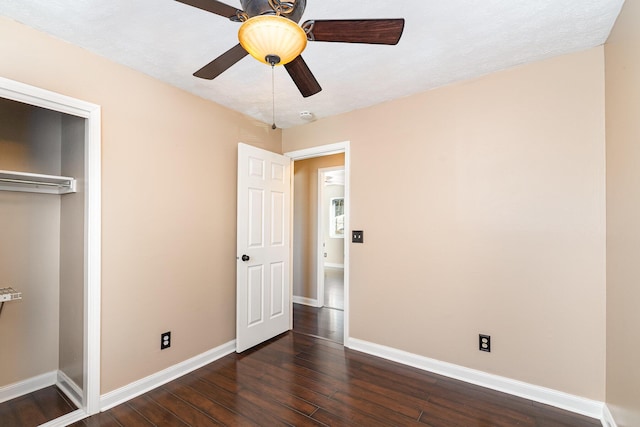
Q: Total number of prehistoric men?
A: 0